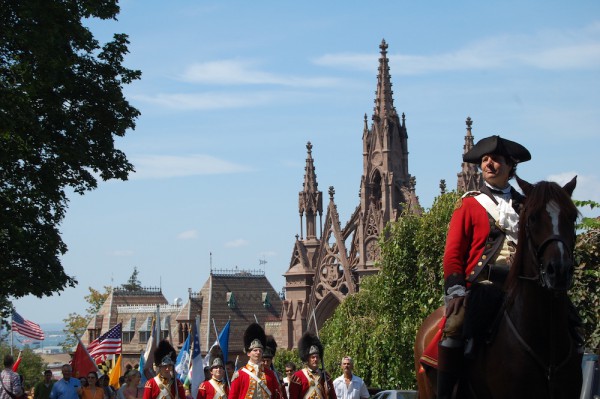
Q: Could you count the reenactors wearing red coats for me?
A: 6